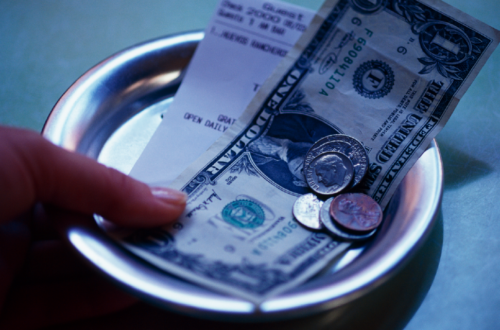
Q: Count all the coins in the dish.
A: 5